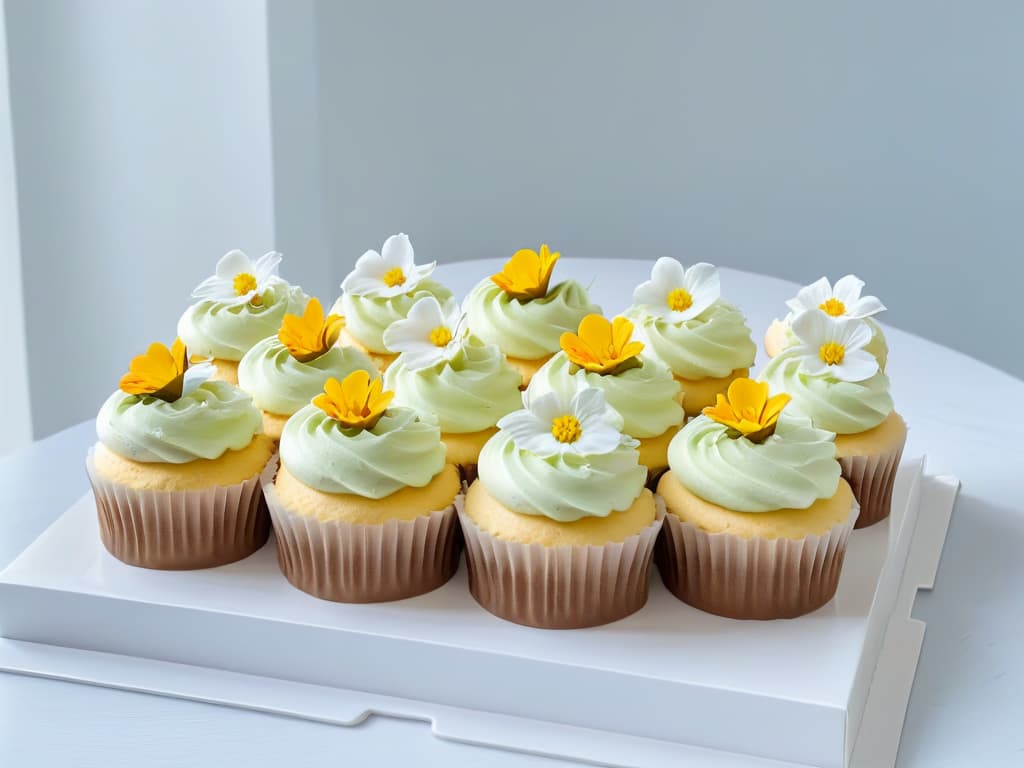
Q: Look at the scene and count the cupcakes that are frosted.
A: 13